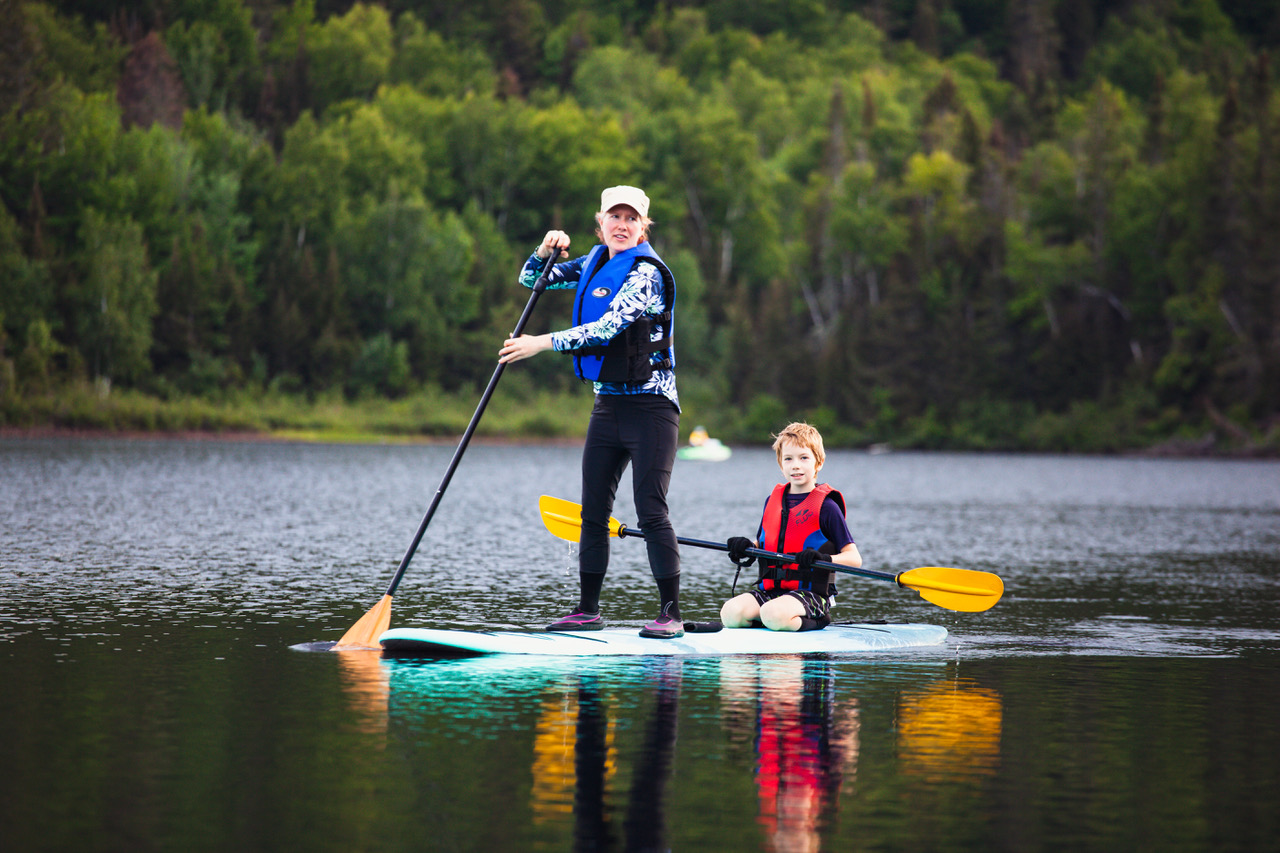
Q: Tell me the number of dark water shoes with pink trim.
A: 2